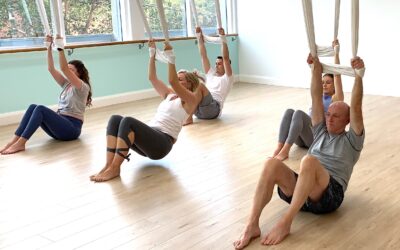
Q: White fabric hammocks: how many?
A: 5